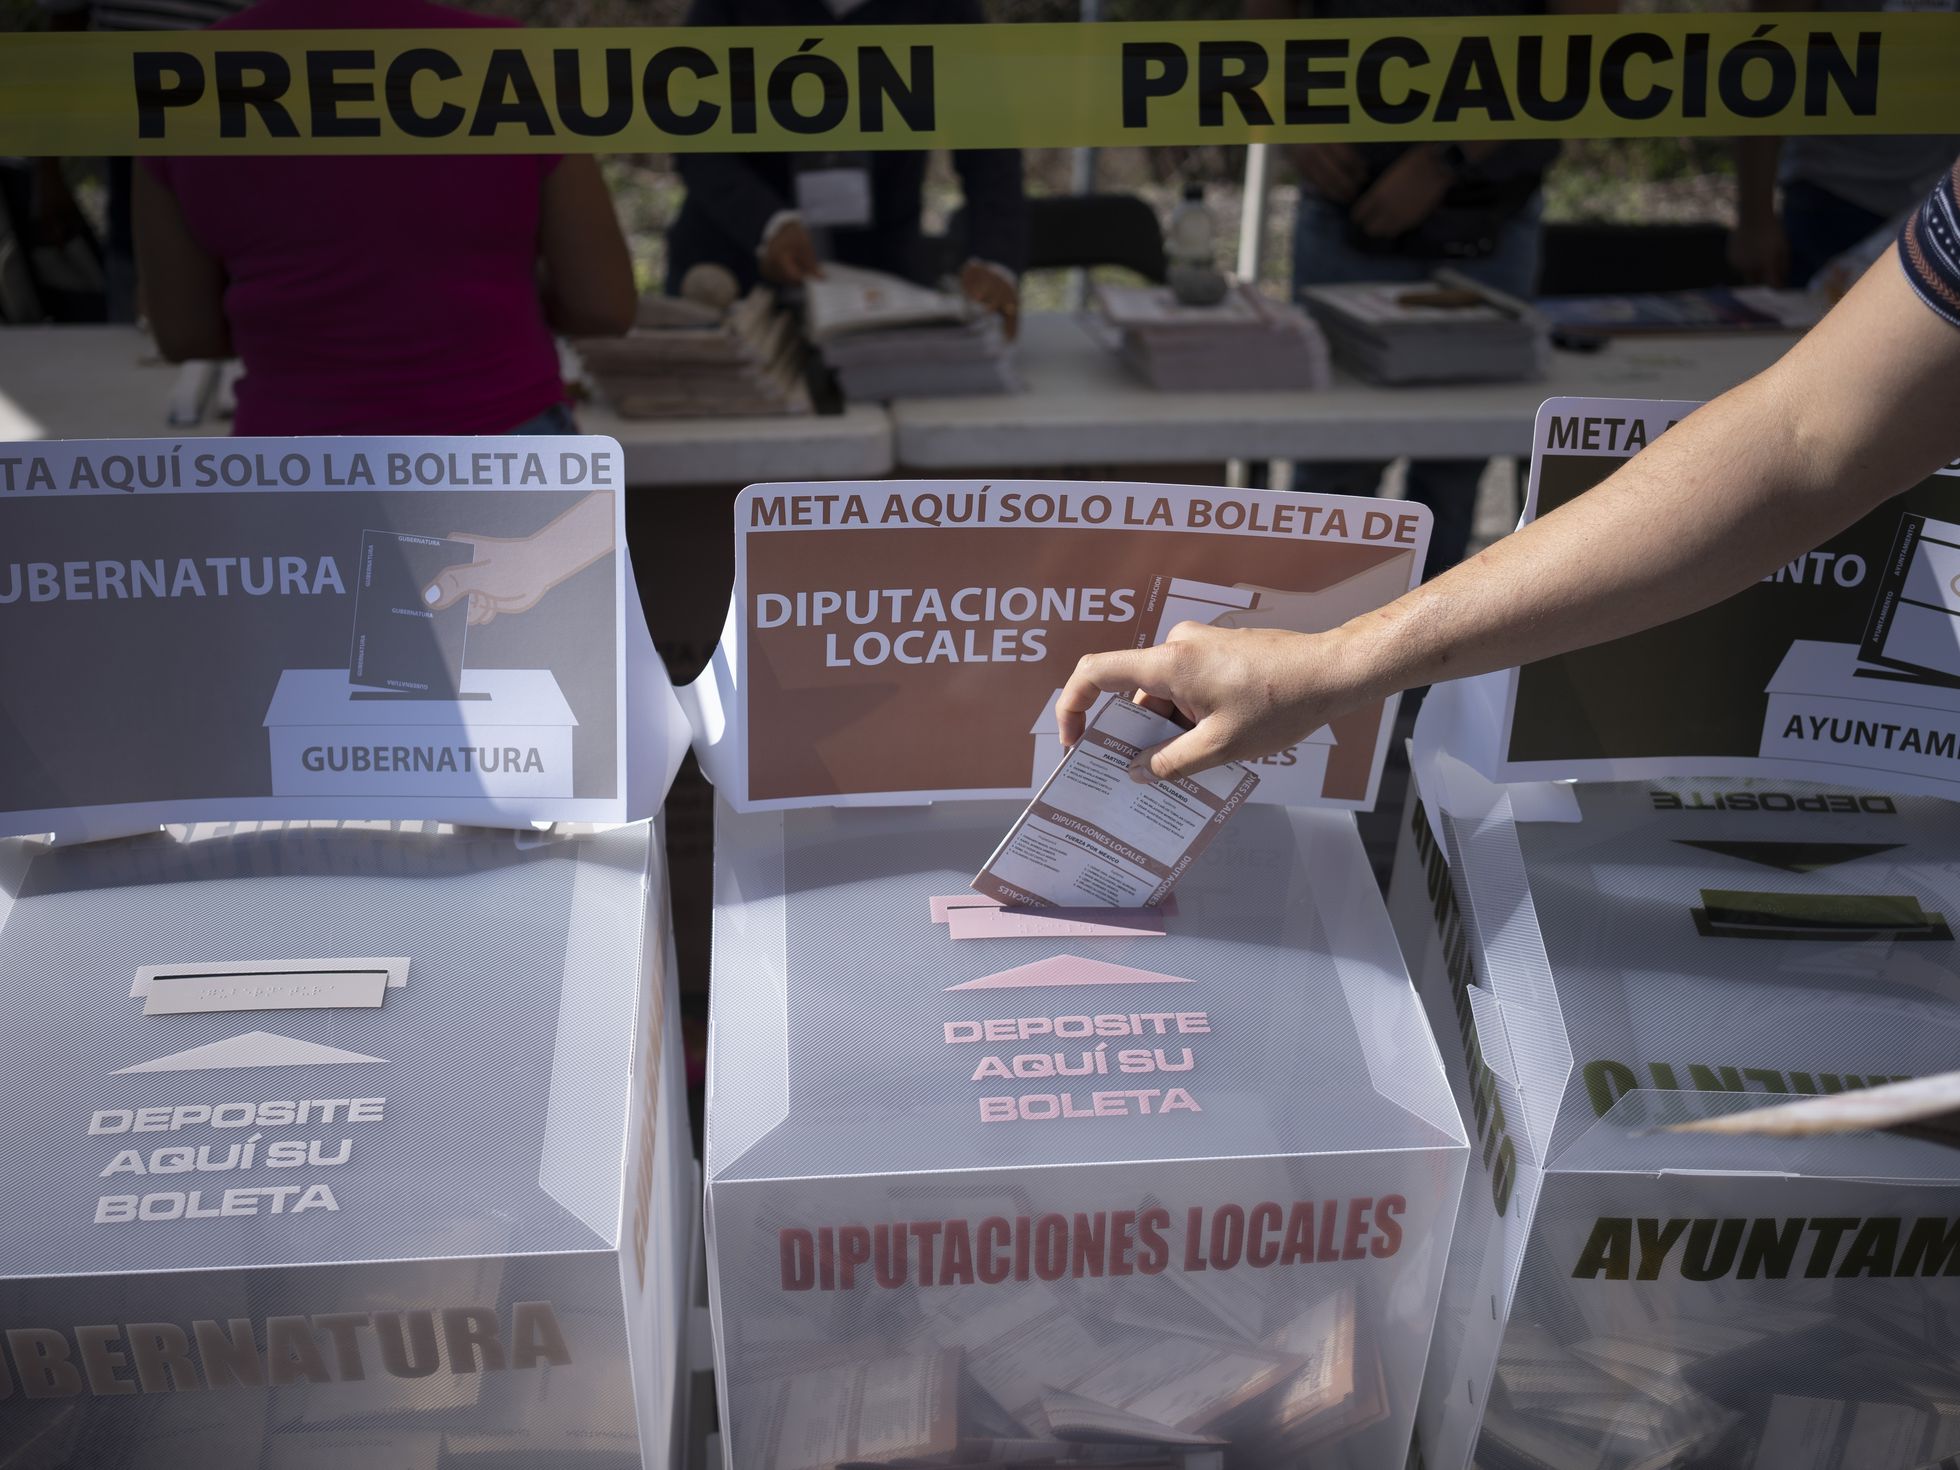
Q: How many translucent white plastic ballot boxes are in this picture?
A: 3